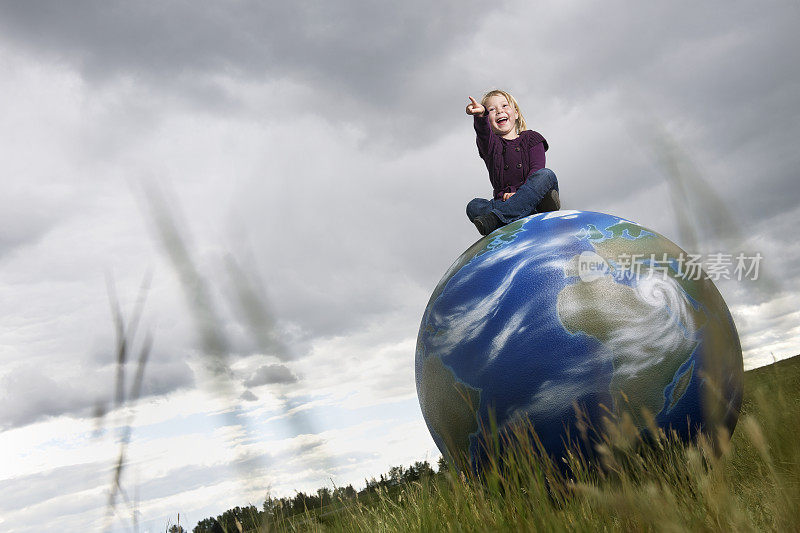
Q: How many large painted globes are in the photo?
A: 1